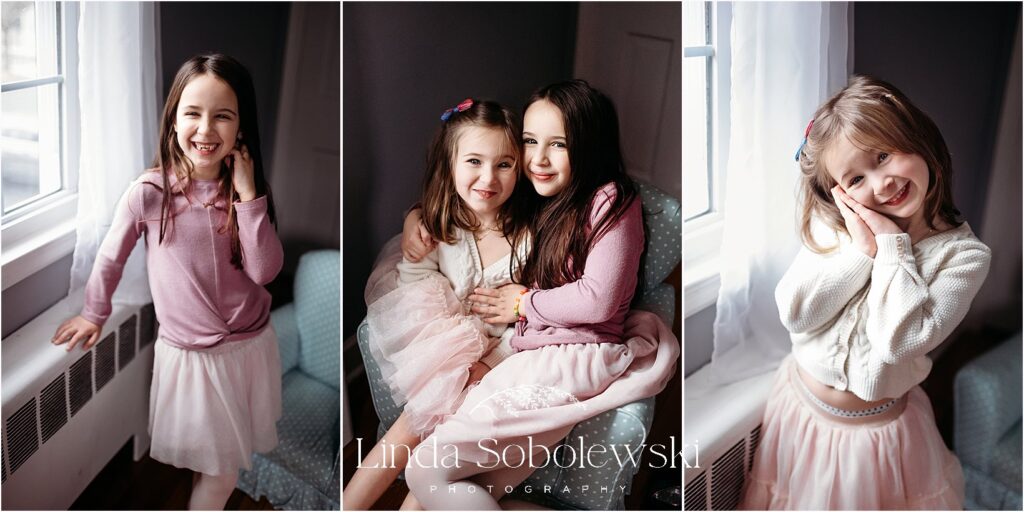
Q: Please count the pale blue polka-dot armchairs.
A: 3